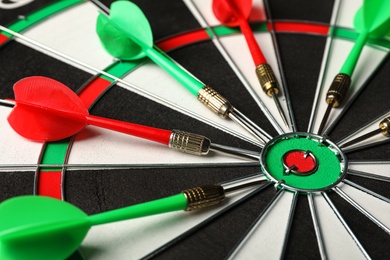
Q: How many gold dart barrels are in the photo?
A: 6